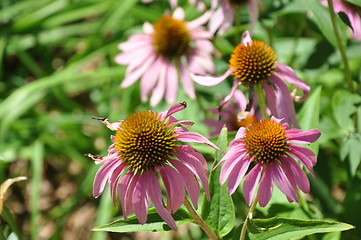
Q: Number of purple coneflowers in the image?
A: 7